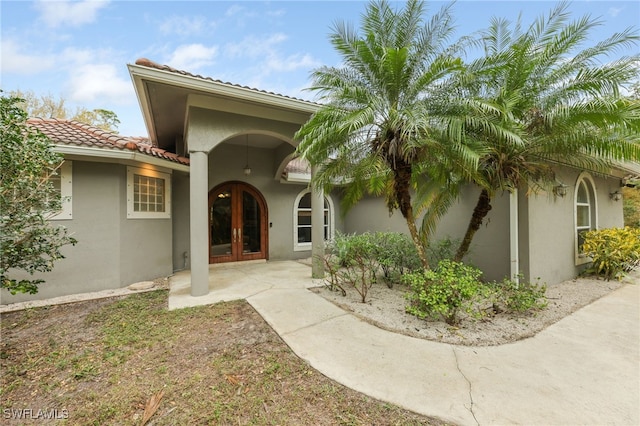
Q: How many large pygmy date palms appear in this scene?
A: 2